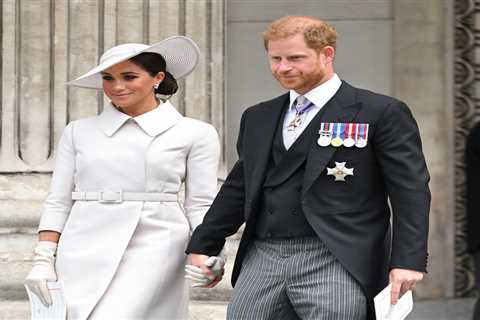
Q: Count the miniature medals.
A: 4